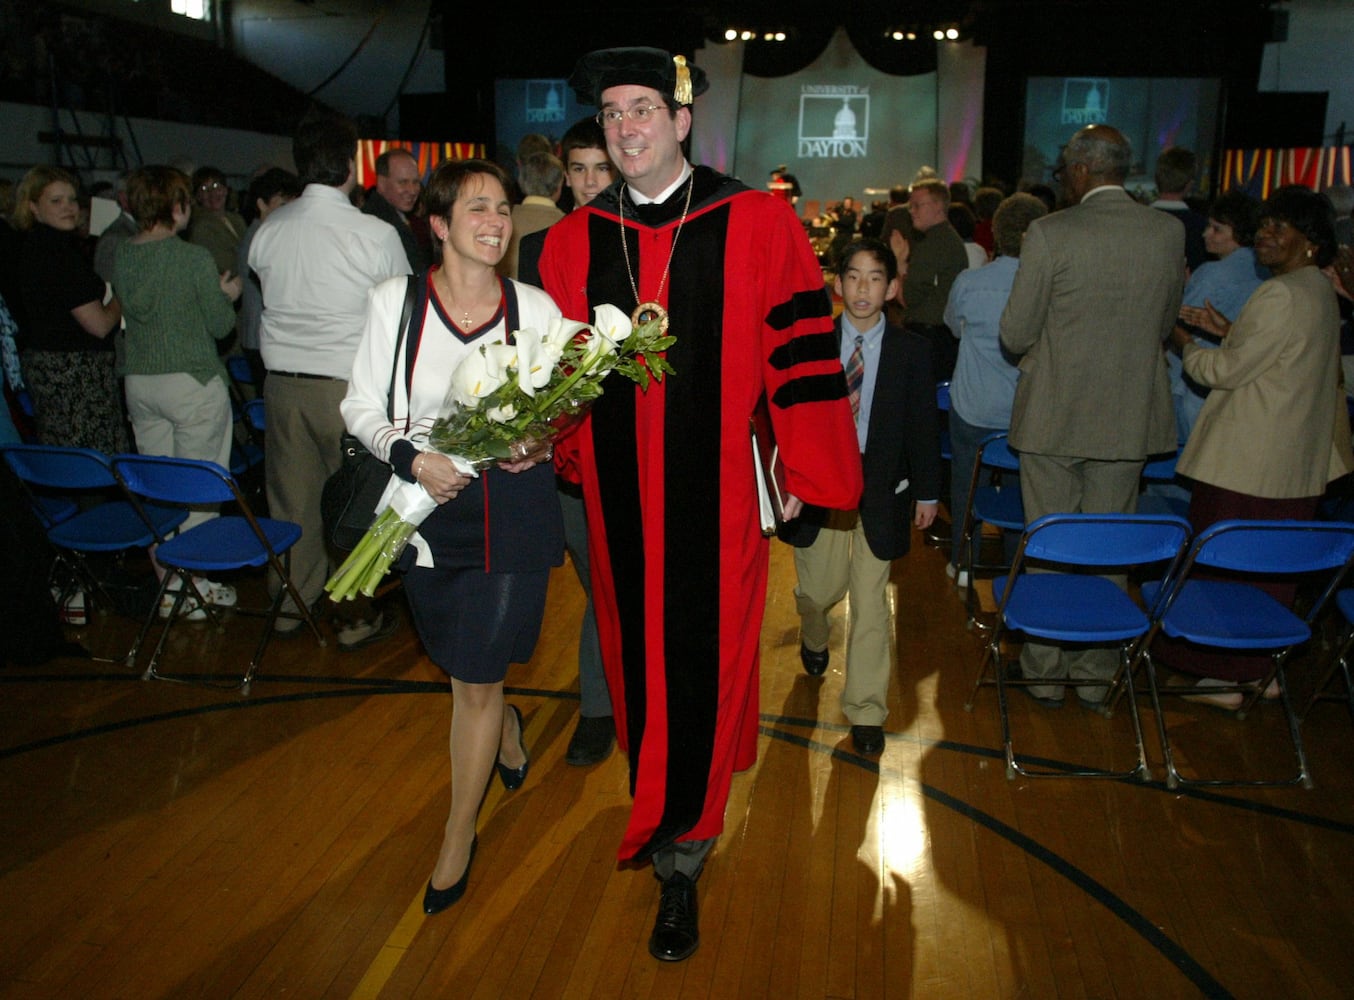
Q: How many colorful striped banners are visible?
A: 2